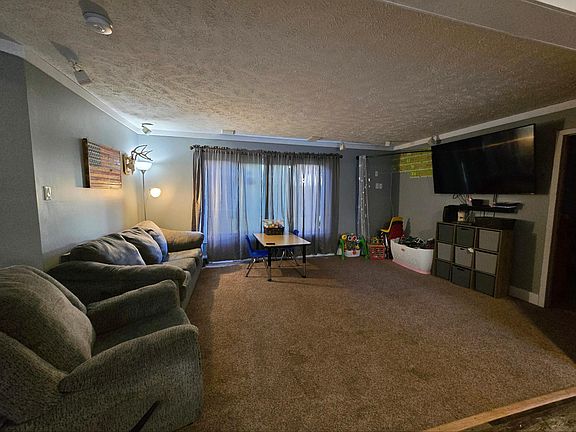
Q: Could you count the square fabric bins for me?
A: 9